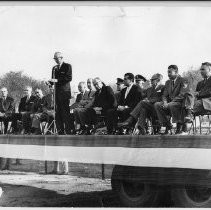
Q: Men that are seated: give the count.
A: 12